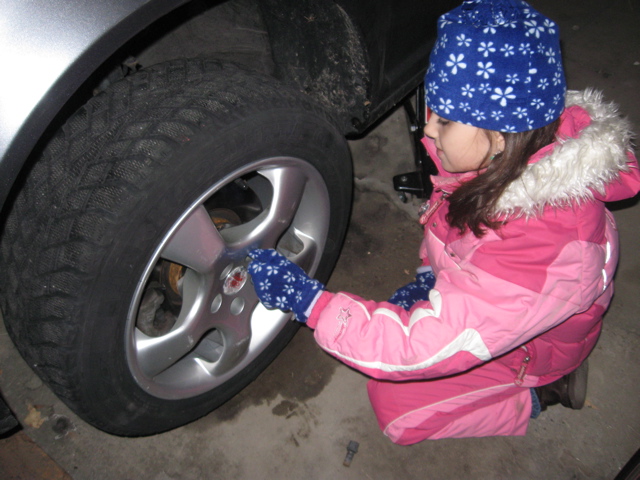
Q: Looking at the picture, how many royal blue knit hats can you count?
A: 1